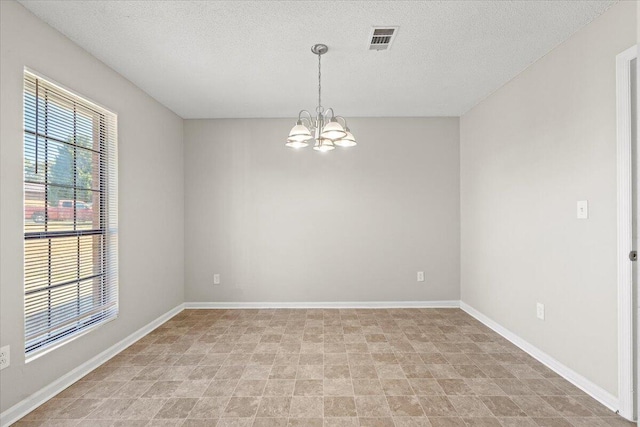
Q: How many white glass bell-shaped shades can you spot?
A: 5